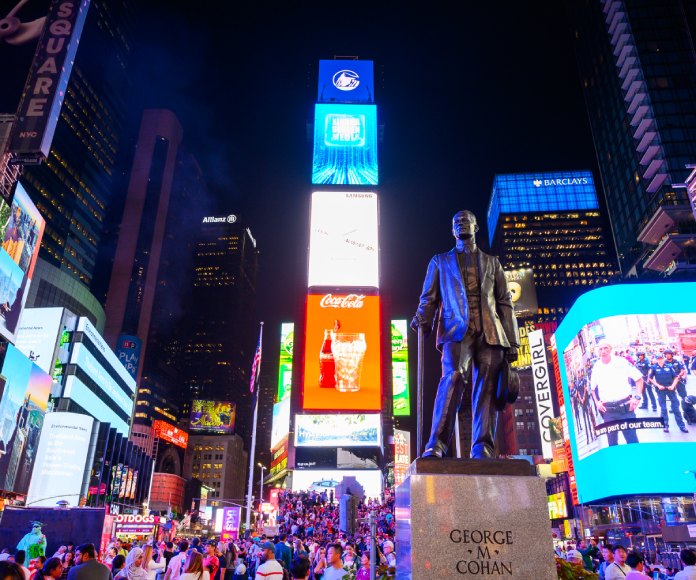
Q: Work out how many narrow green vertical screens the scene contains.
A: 2